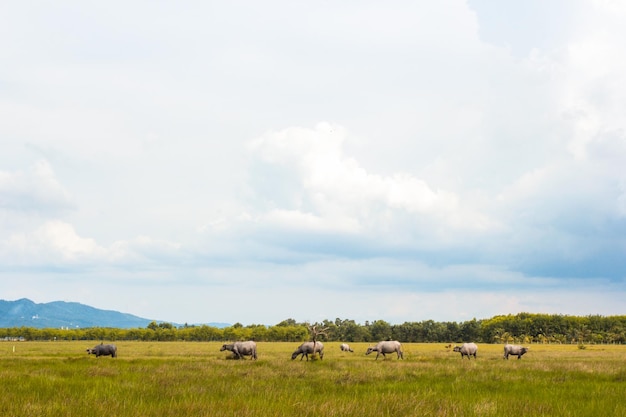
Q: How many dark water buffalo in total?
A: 1